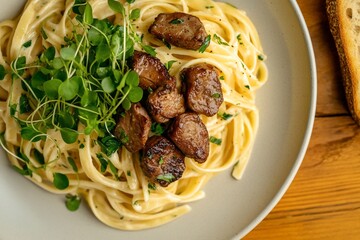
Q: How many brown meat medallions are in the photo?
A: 7